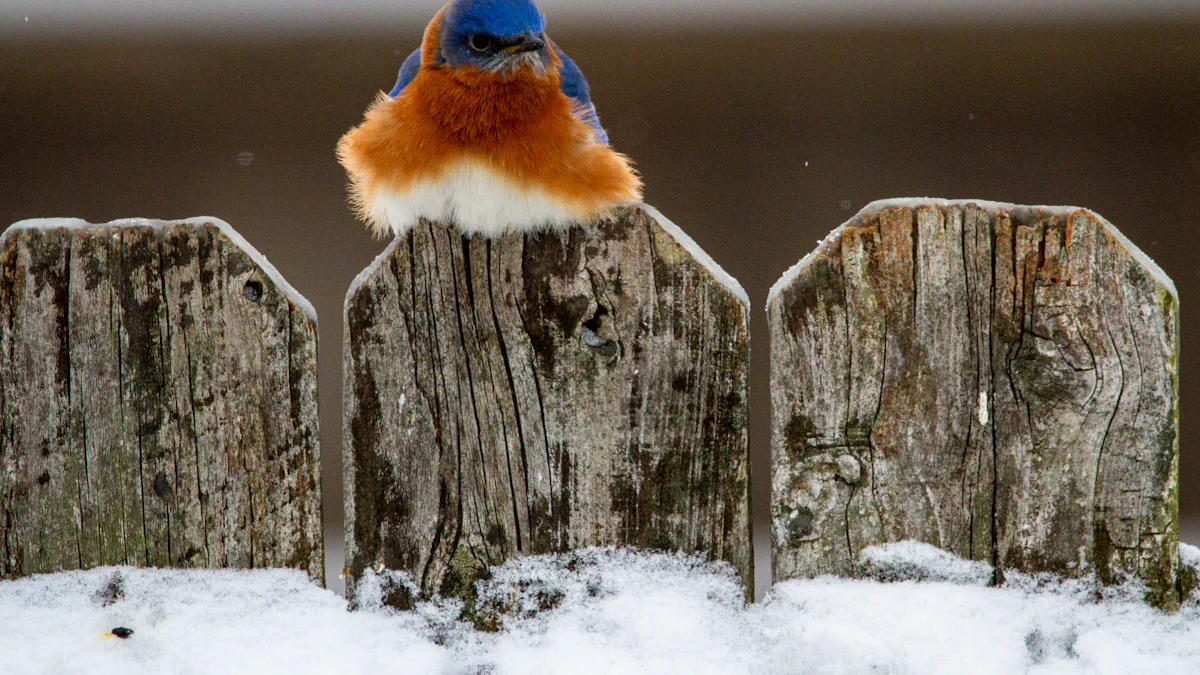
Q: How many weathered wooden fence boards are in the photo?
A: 3